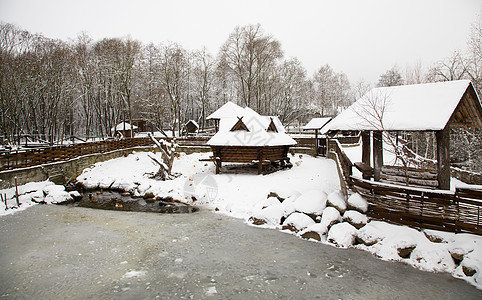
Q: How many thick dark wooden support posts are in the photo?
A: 3